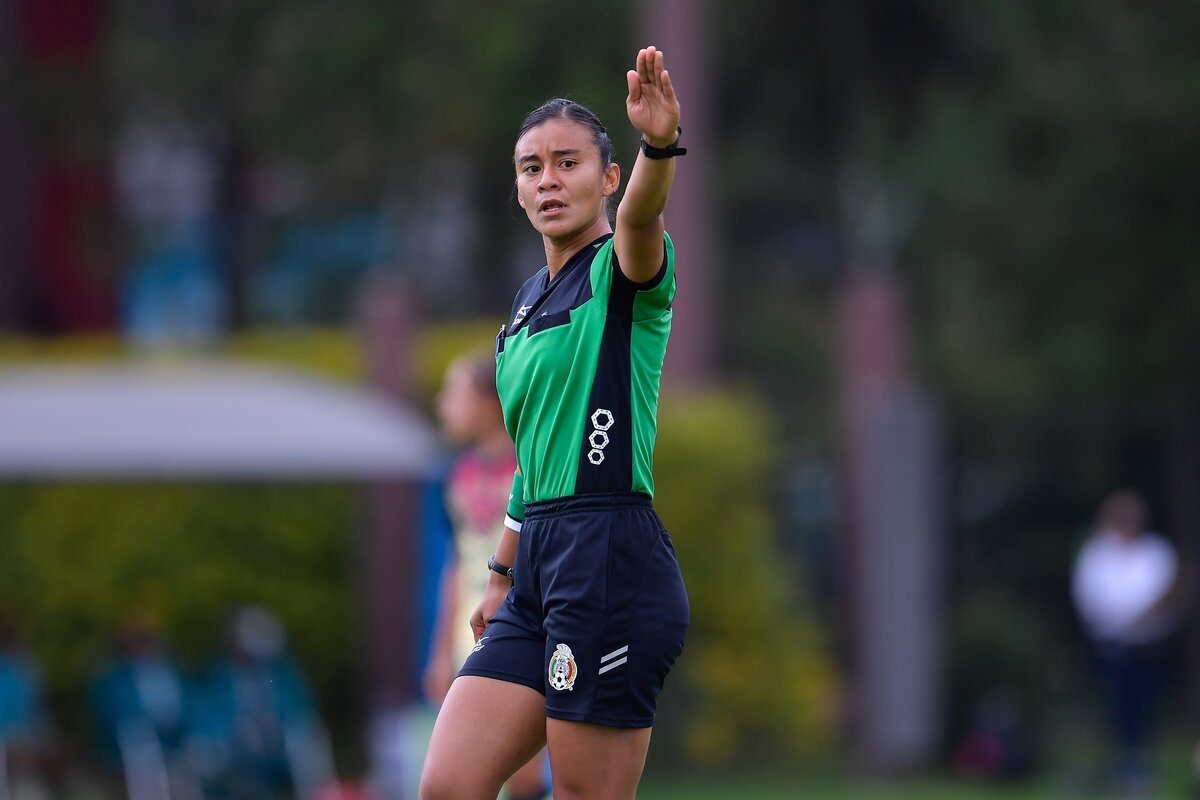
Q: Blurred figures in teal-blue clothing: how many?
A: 3